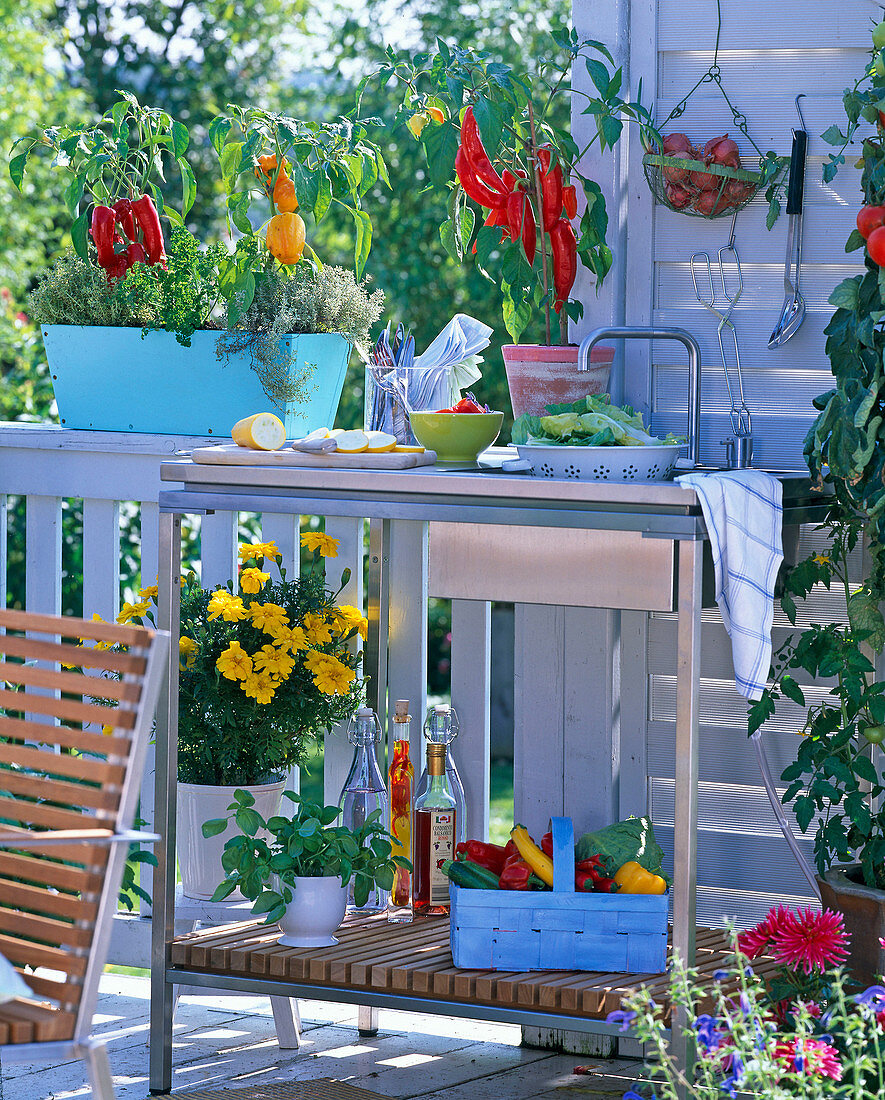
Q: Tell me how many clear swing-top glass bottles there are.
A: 2